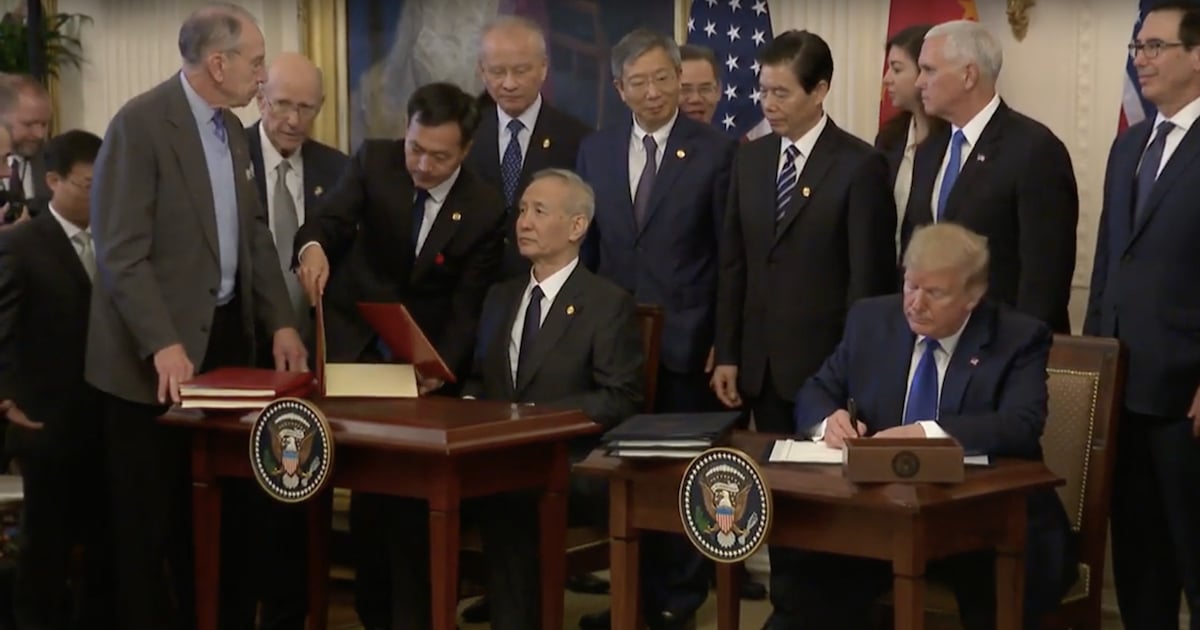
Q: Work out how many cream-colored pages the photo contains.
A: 1